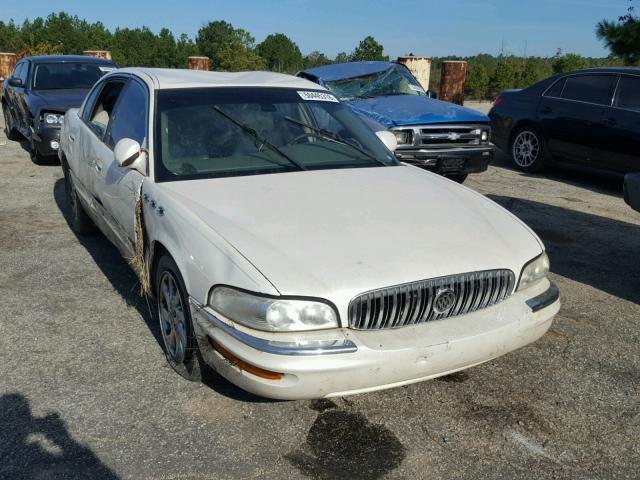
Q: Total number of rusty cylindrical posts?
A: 5